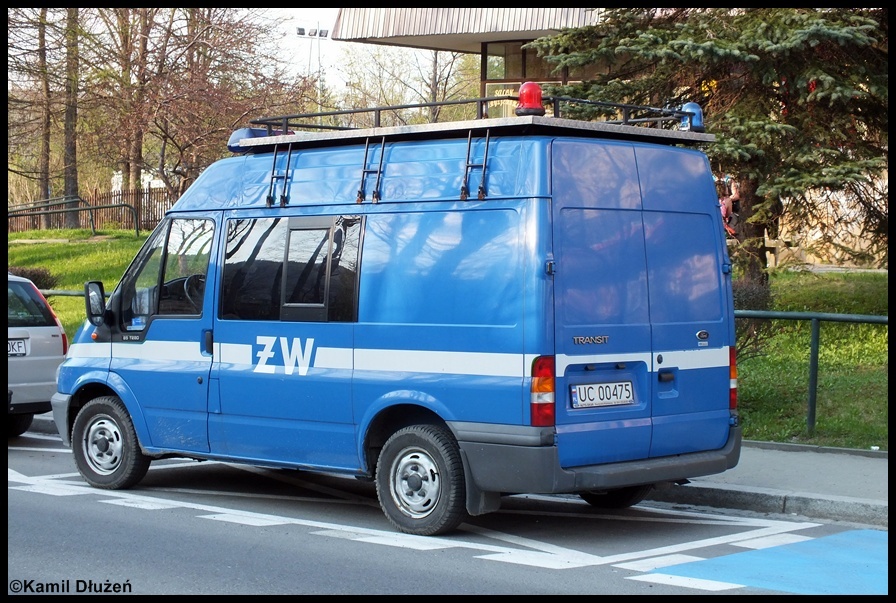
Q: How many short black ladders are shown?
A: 3